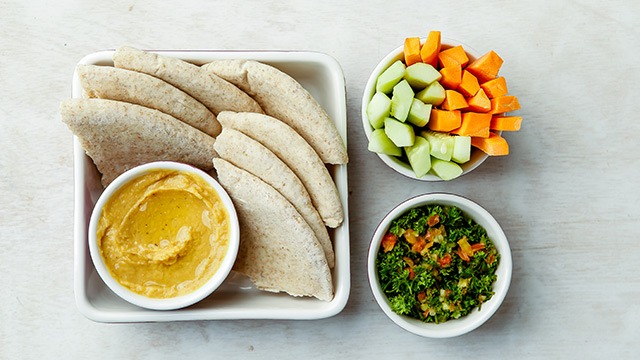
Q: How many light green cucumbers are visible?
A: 12